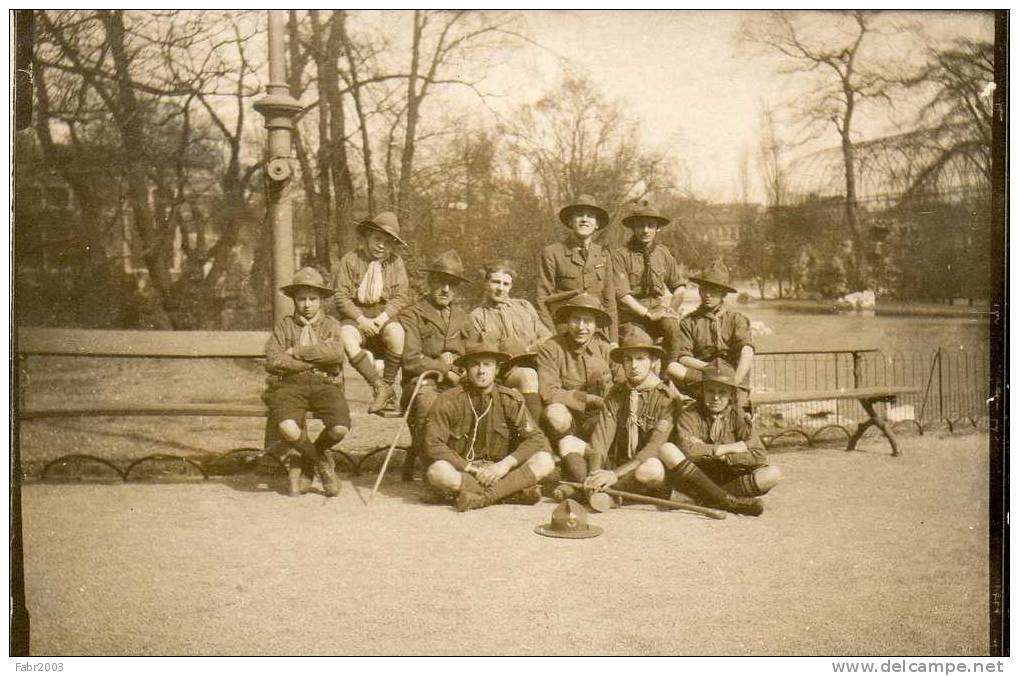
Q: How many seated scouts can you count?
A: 10